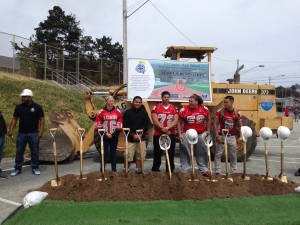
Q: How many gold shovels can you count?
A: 12